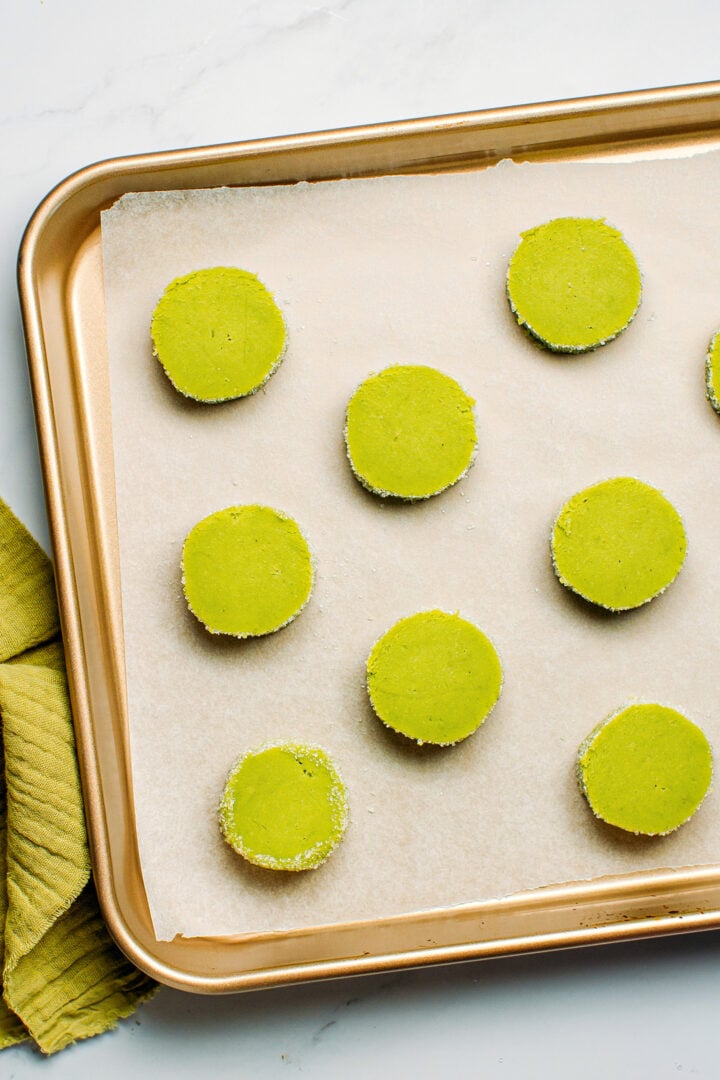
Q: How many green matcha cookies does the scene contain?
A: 9